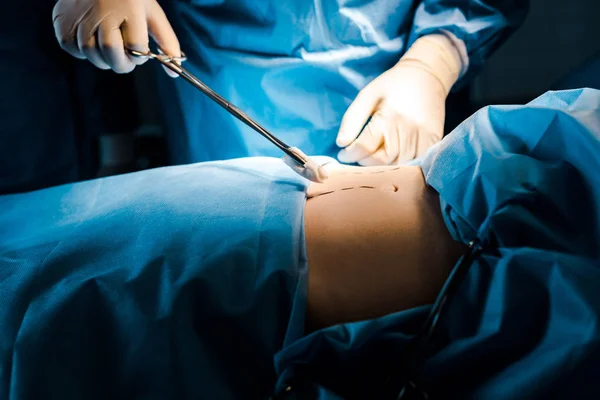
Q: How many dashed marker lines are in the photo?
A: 2